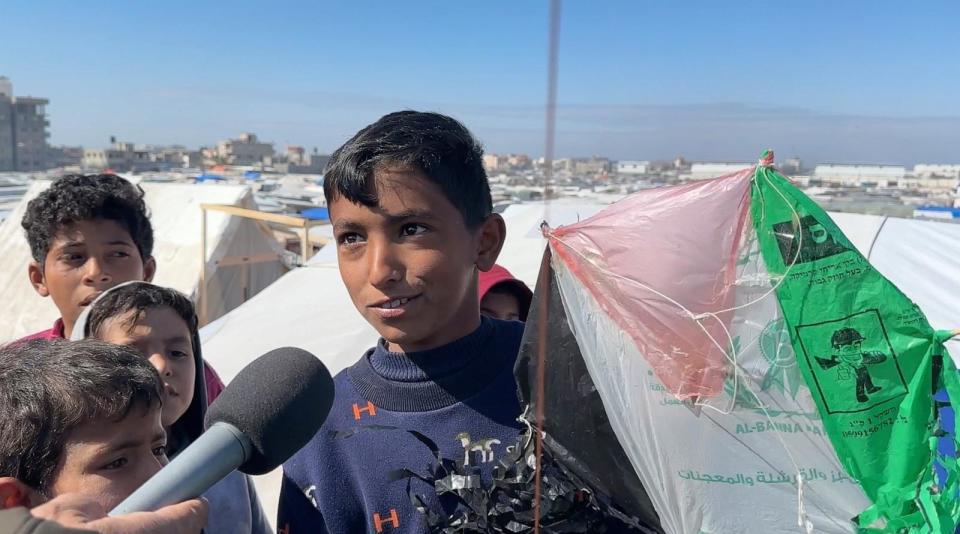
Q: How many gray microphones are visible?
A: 1